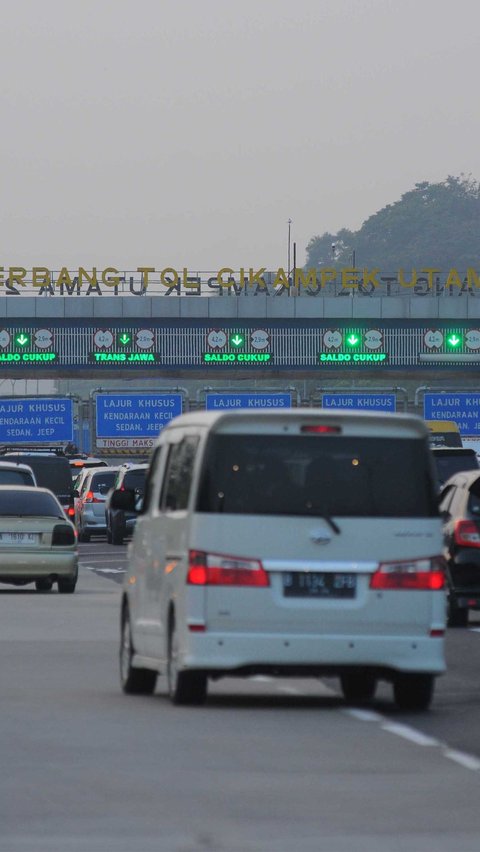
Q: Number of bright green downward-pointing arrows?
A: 5